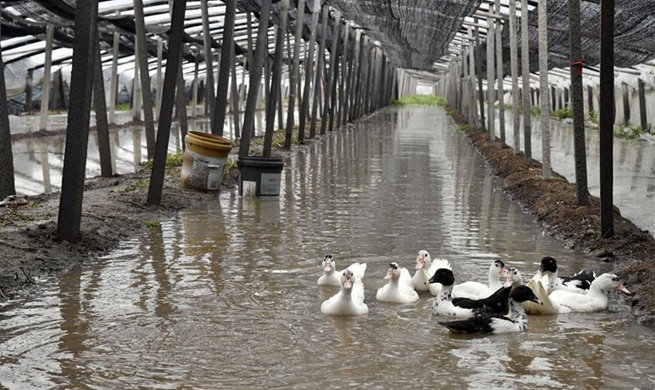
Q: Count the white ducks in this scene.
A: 7